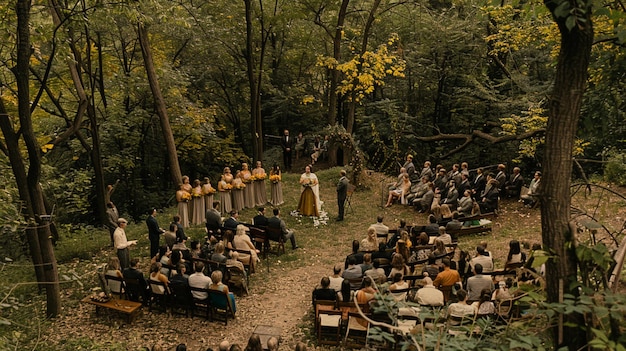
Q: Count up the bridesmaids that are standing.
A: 10